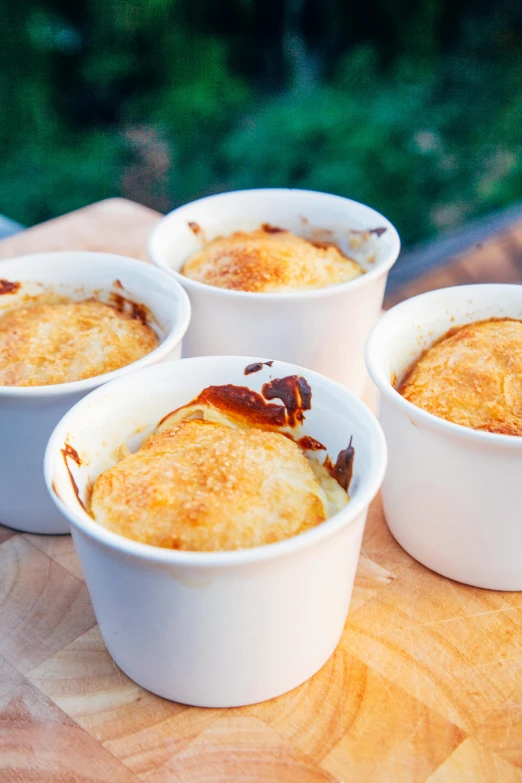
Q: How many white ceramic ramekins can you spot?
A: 4